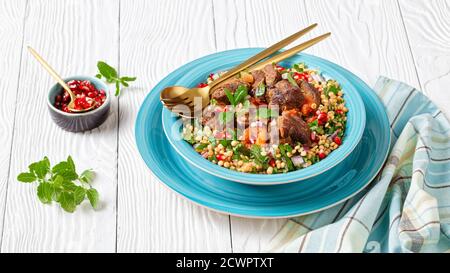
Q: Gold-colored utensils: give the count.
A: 3